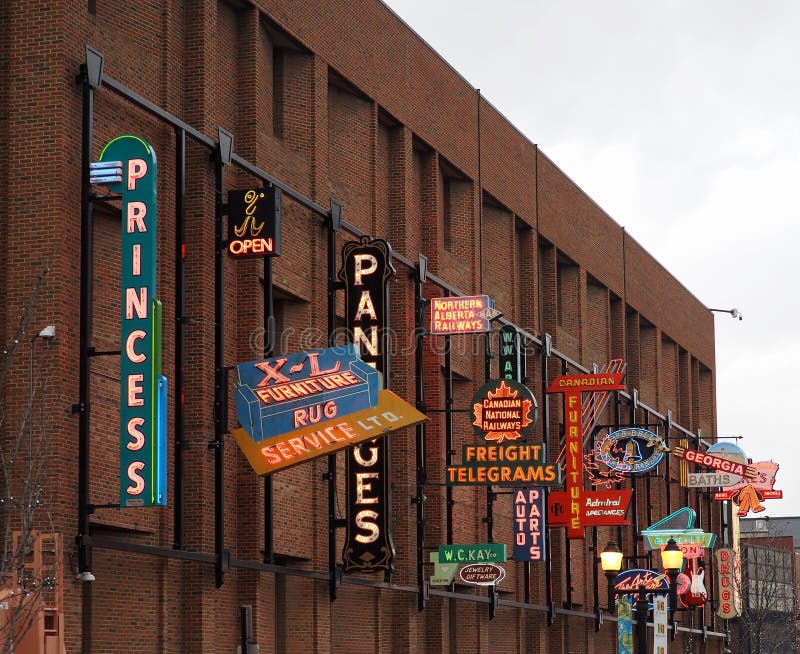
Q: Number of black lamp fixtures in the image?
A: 2